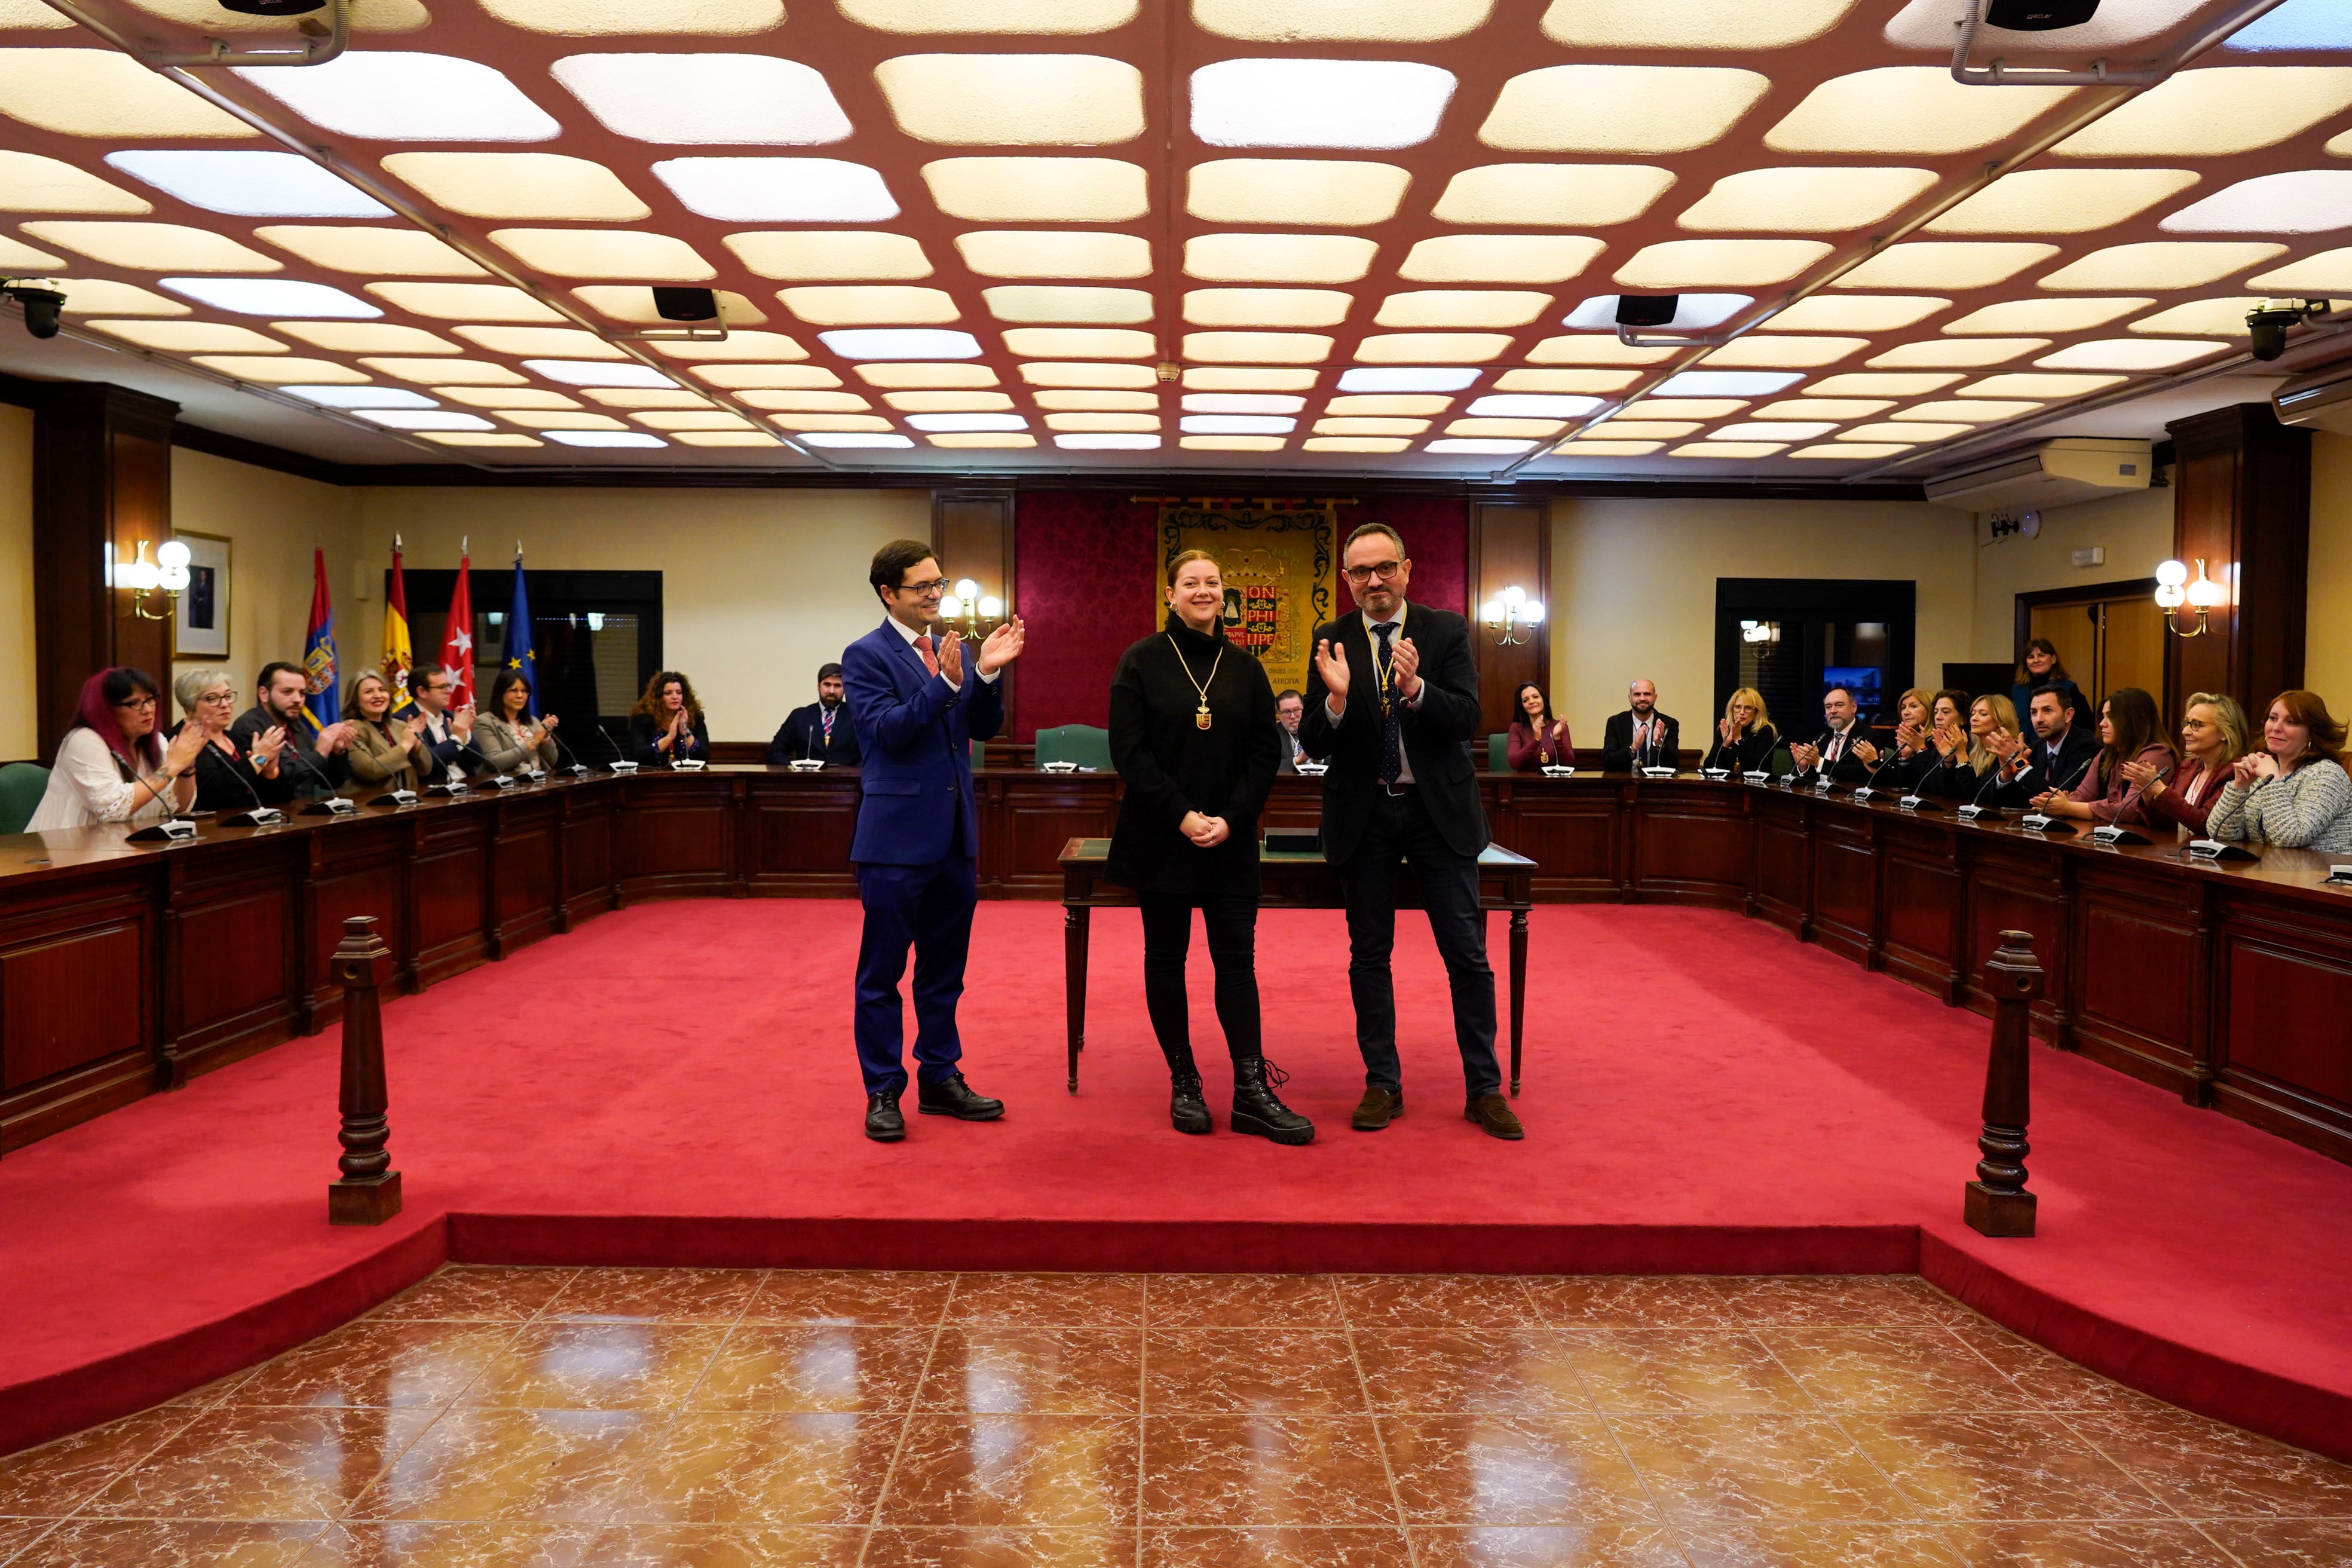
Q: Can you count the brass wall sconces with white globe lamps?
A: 4